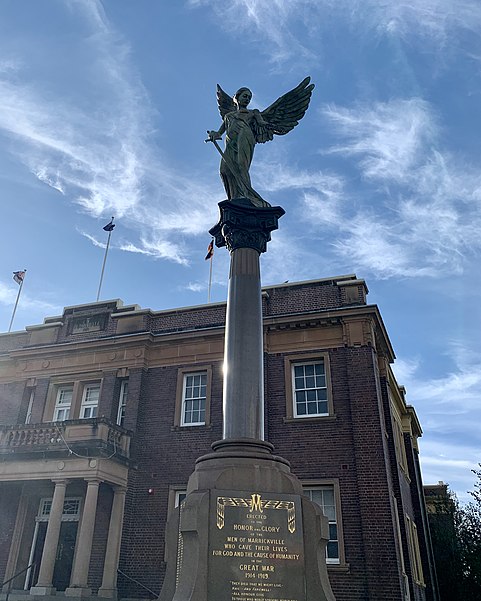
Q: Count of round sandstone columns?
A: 3